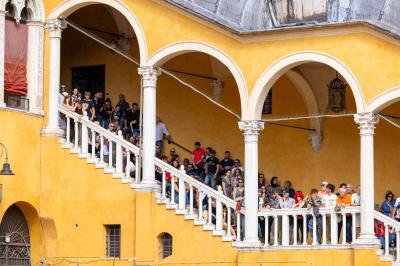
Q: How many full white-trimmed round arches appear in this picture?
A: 3